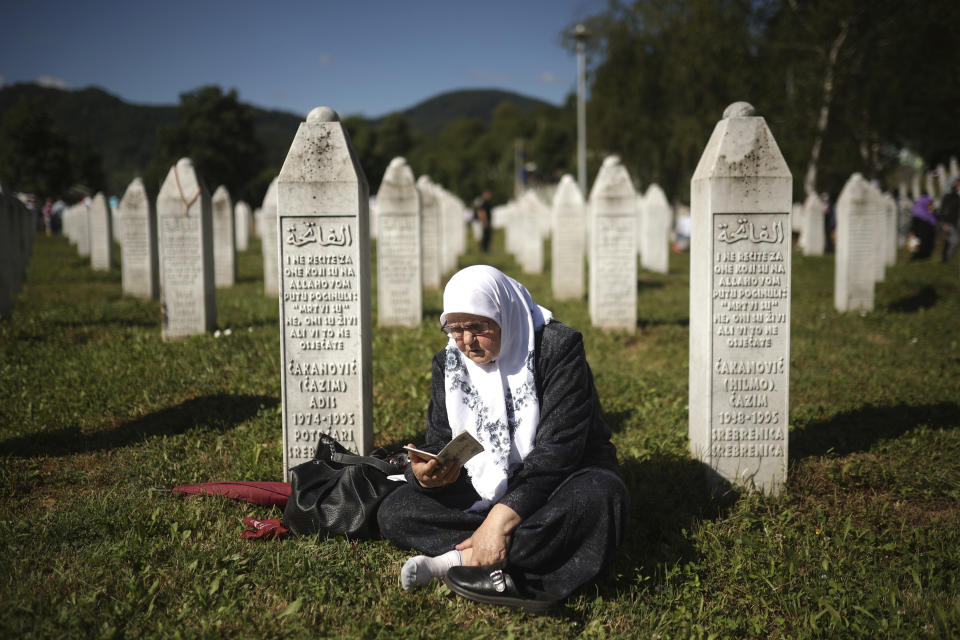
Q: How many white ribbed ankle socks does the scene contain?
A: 1